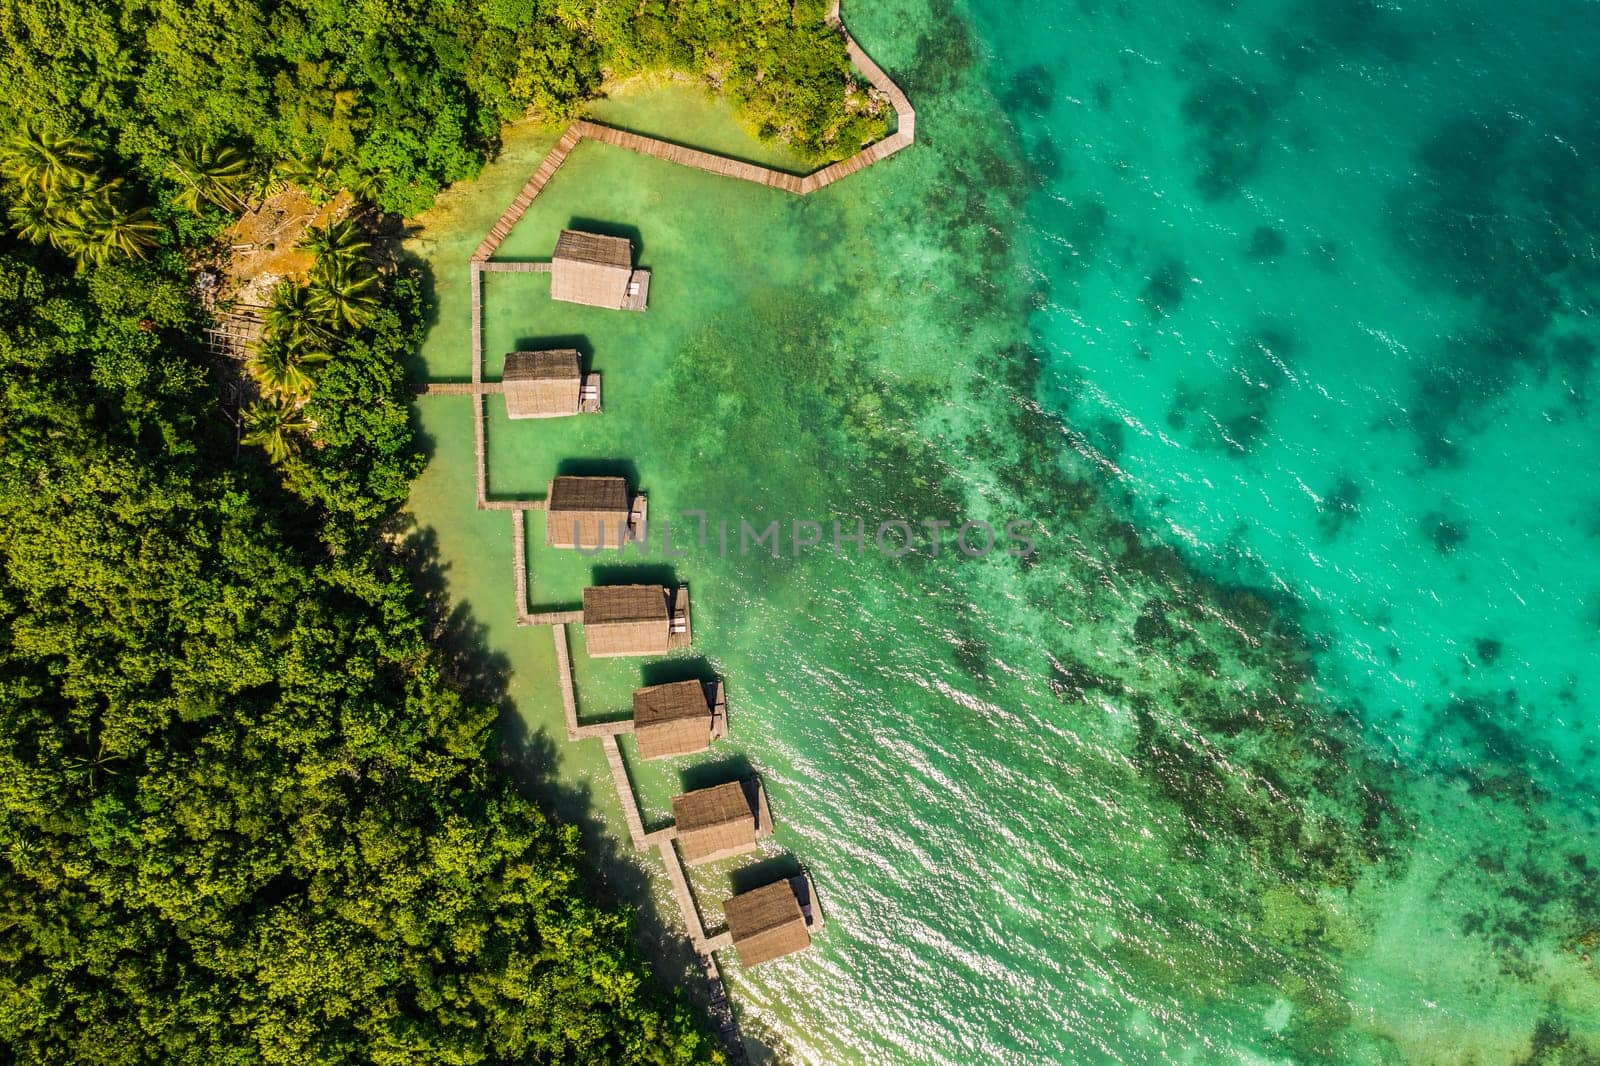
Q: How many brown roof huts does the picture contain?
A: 7